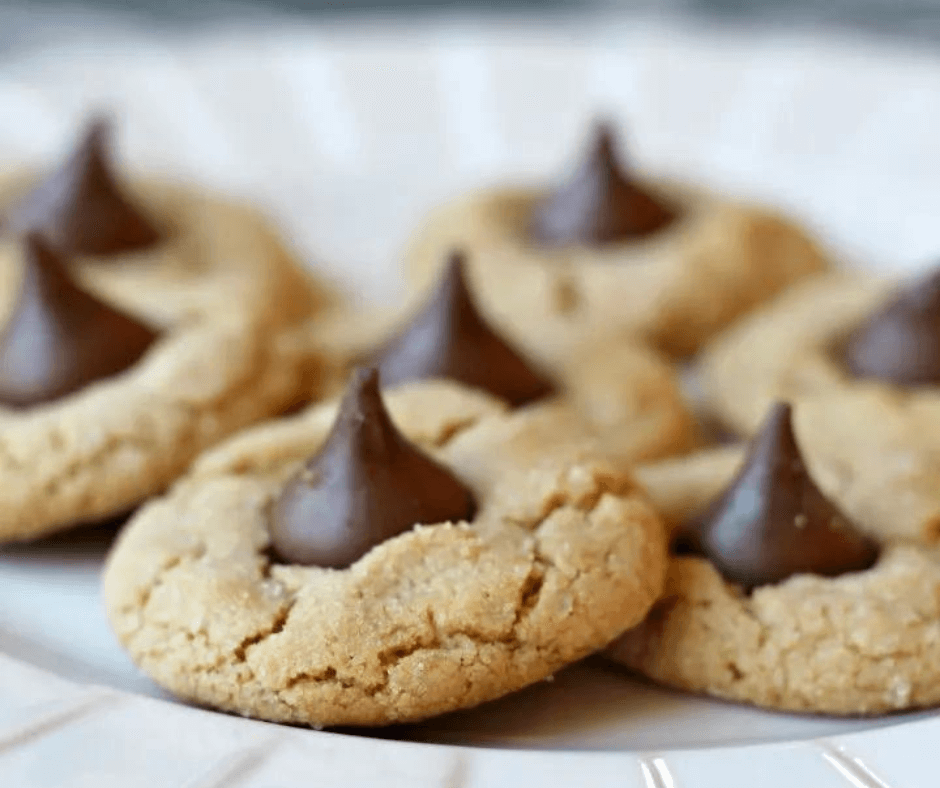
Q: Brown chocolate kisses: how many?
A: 7